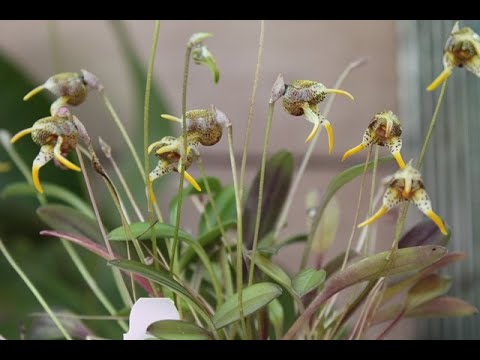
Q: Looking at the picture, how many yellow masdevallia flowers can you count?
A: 8